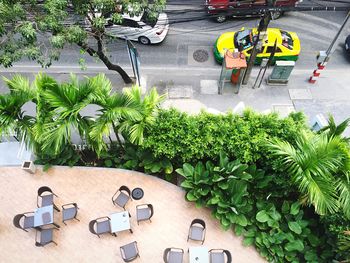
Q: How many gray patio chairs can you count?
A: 11